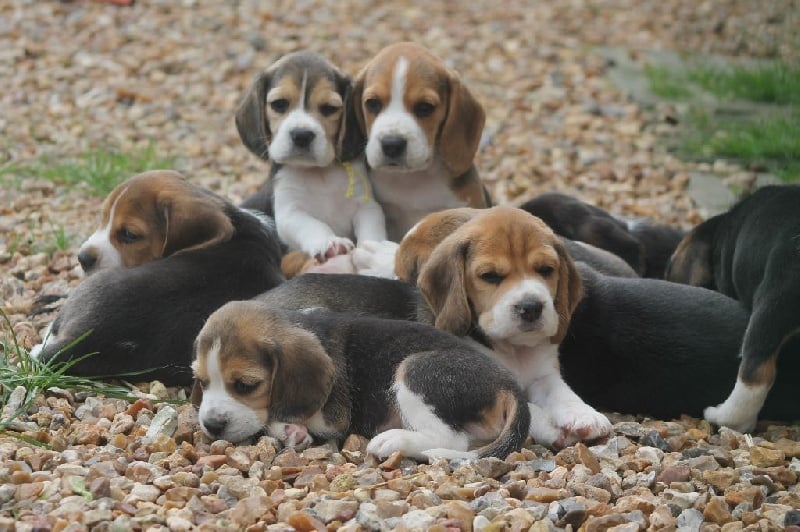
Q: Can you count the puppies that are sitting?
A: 2